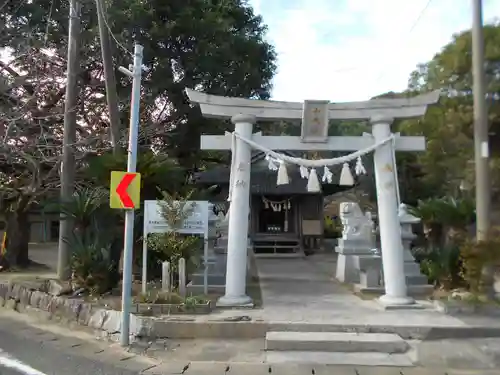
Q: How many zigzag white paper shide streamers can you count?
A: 4